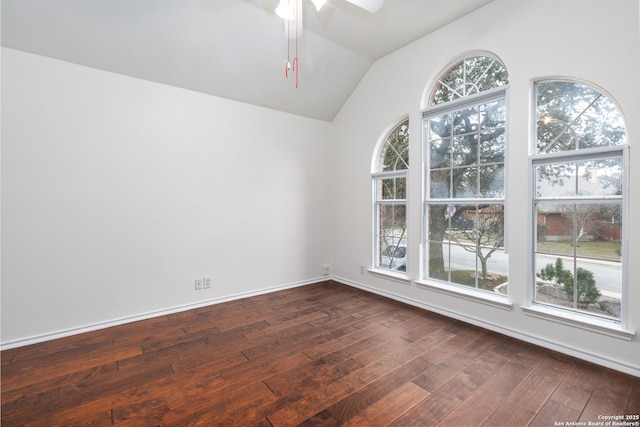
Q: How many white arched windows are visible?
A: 3